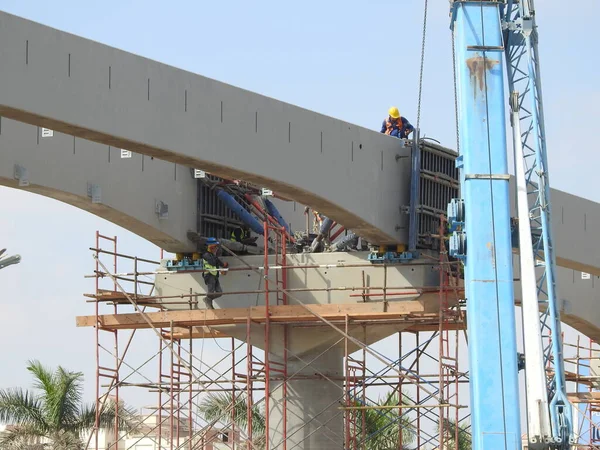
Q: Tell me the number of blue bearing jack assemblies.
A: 2